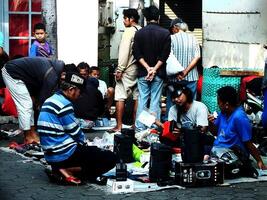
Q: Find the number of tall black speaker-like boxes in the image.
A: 3